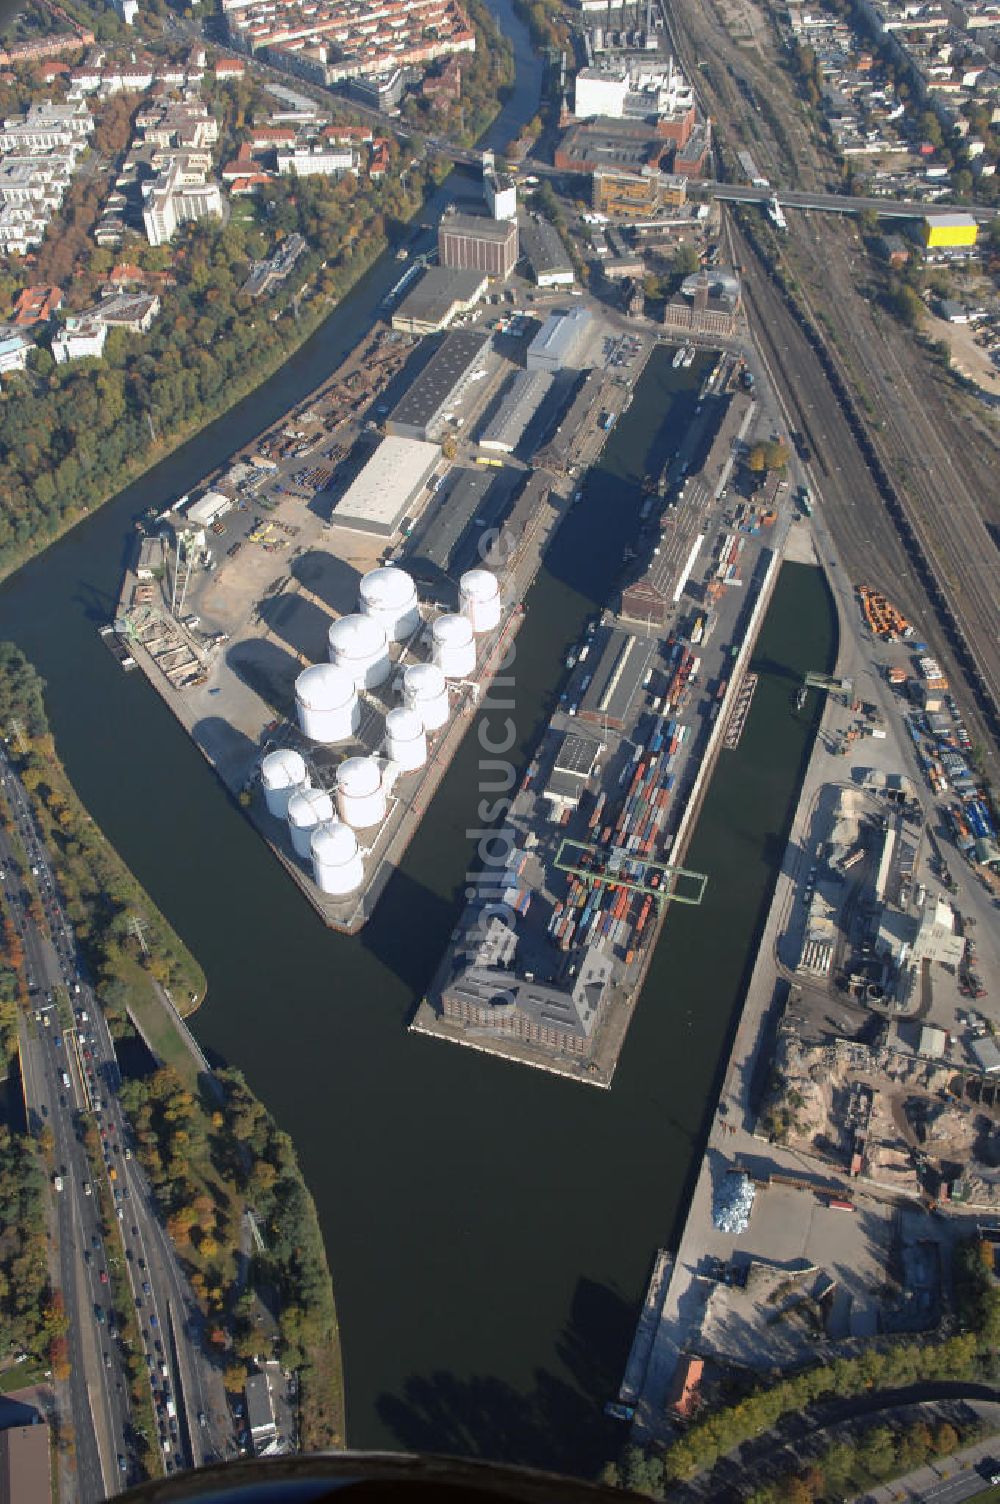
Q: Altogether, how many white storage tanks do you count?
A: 11